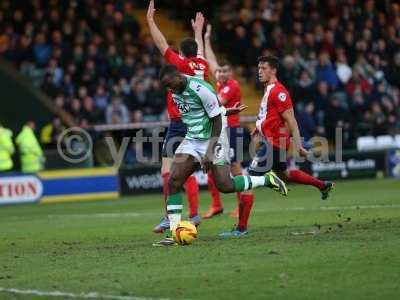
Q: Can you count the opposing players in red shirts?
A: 3